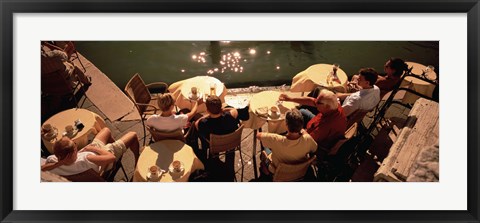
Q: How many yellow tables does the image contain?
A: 6